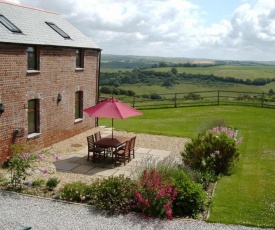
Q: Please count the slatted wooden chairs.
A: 4